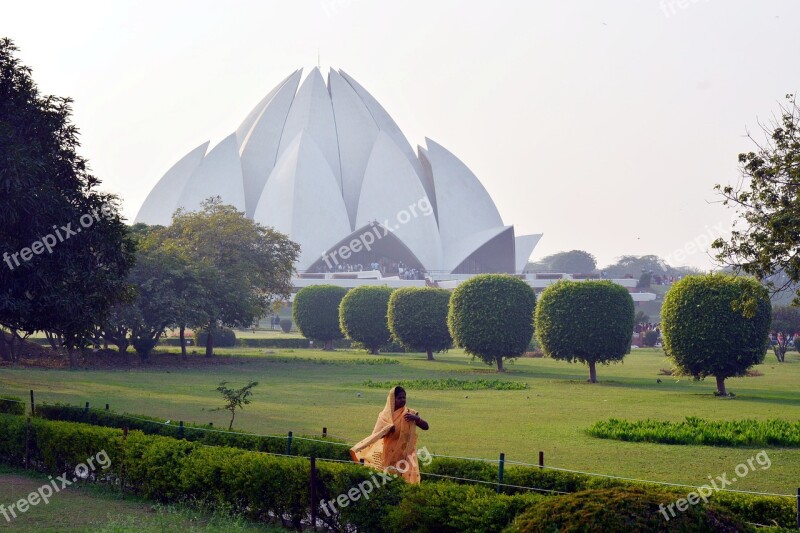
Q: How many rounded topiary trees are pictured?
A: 6